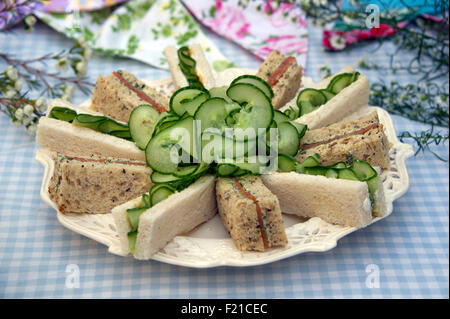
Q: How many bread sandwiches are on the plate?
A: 10